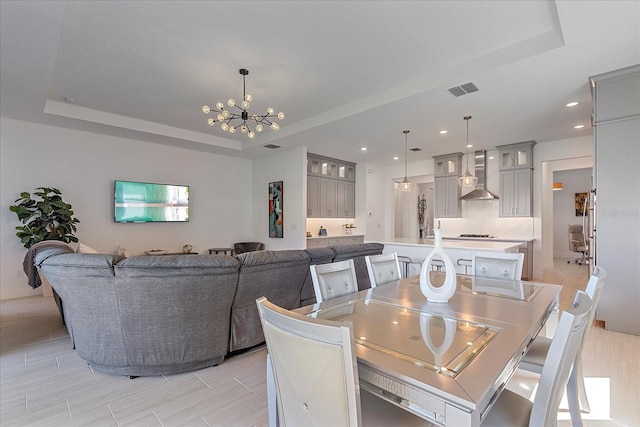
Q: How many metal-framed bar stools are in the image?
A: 3